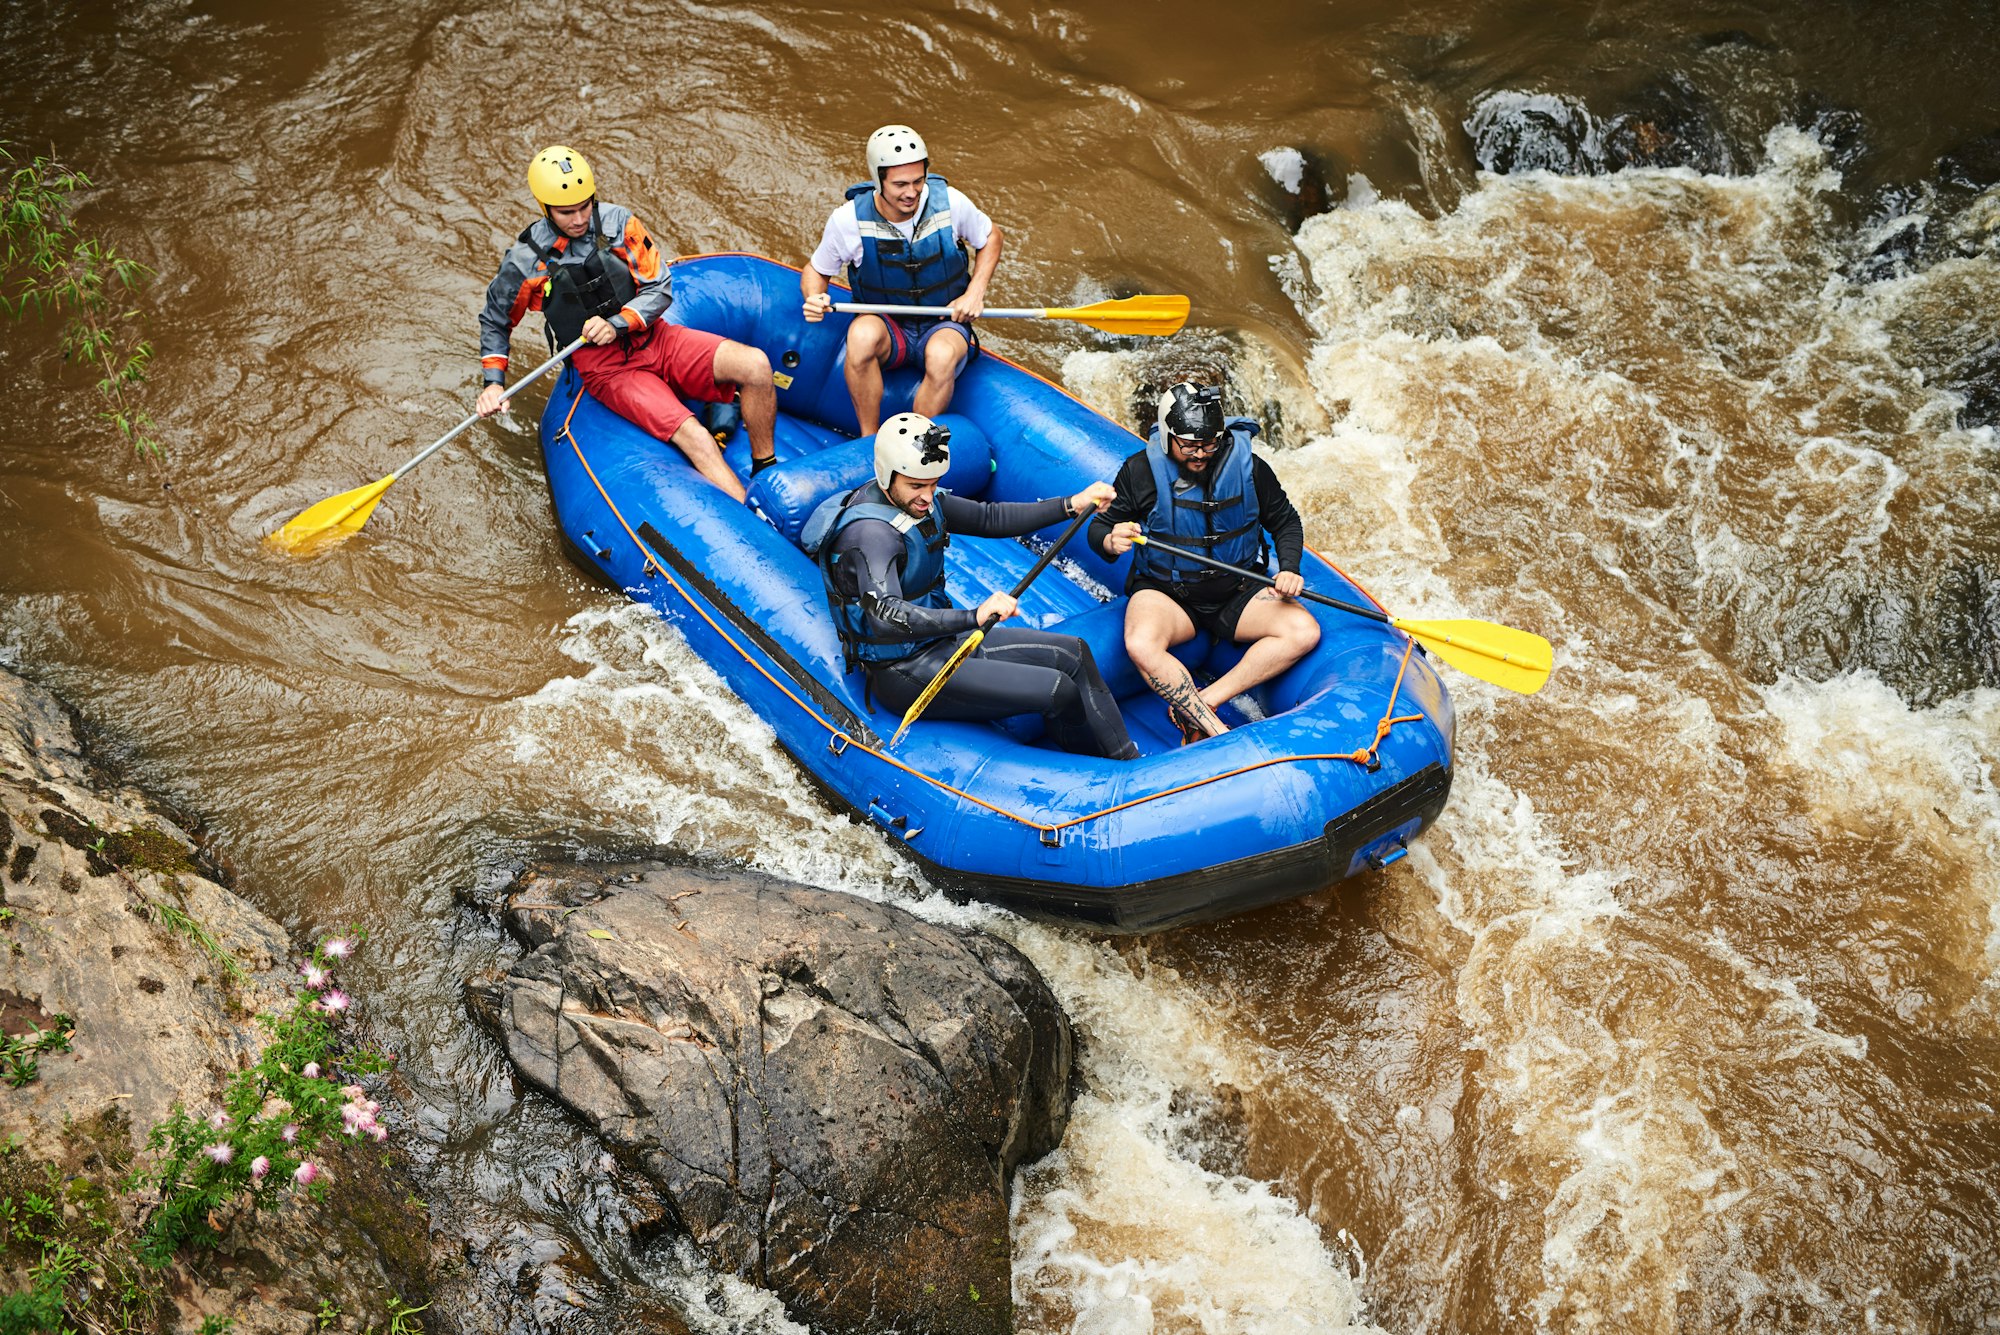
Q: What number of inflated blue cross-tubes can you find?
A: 2